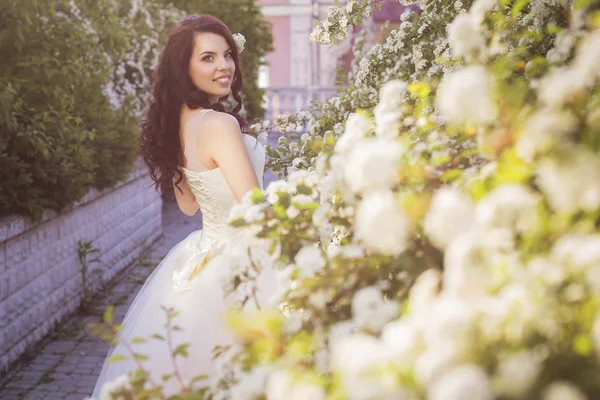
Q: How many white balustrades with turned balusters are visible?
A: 1